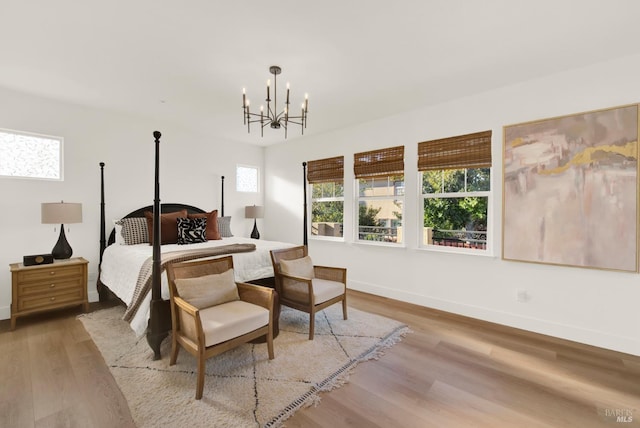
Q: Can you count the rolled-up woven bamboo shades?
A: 3